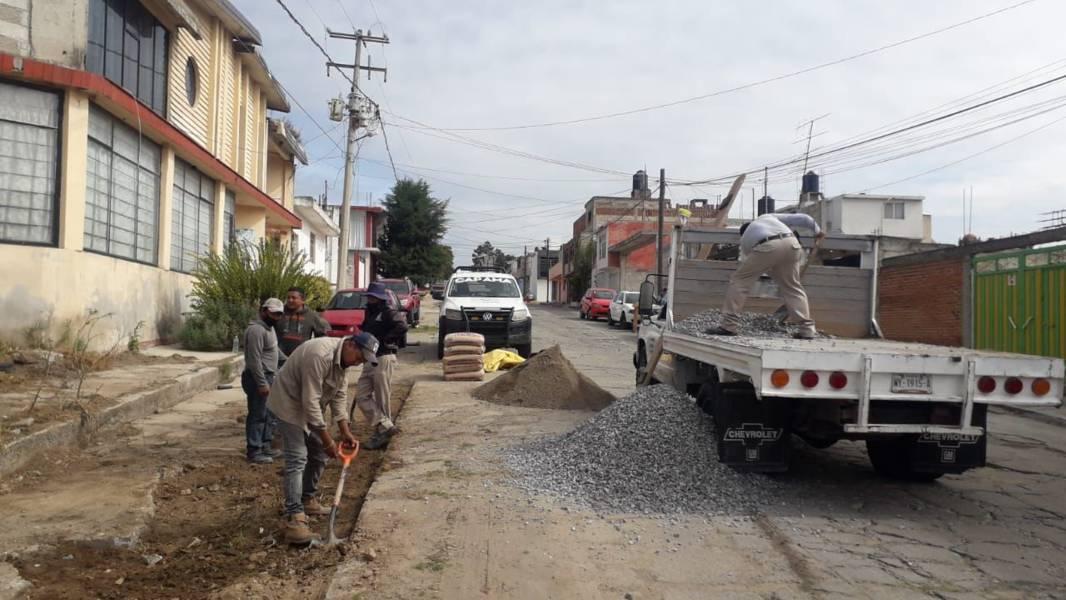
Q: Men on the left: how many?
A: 4